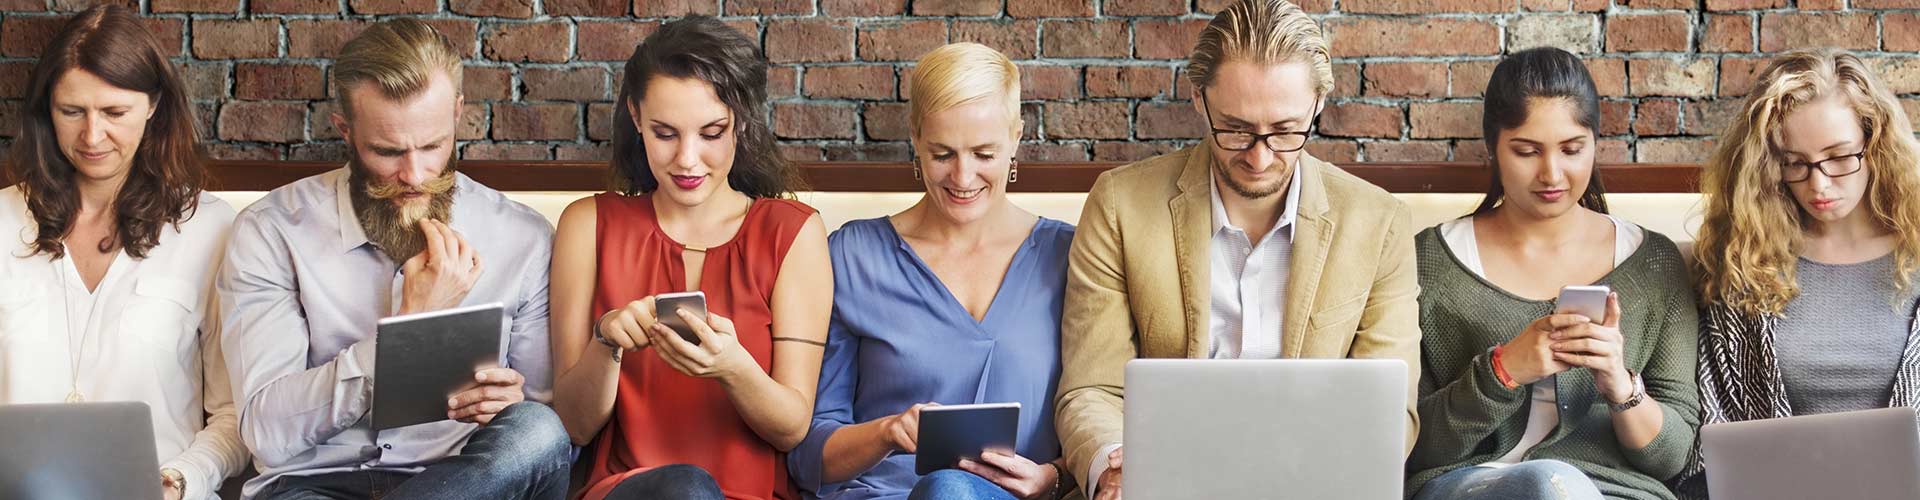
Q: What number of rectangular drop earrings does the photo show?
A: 2